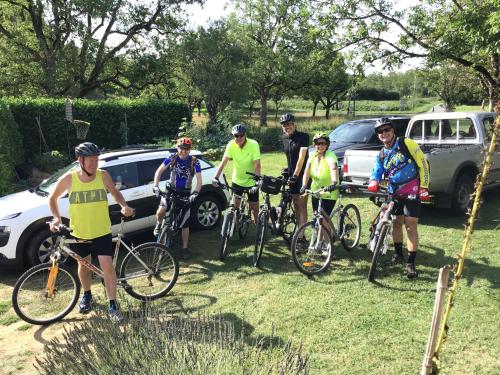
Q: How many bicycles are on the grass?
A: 6